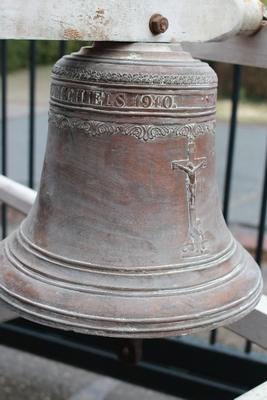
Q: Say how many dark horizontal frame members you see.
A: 1